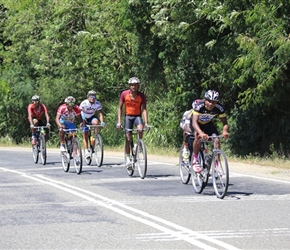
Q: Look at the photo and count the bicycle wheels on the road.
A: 12